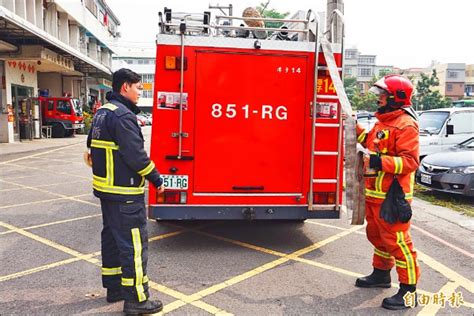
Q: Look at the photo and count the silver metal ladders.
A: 1